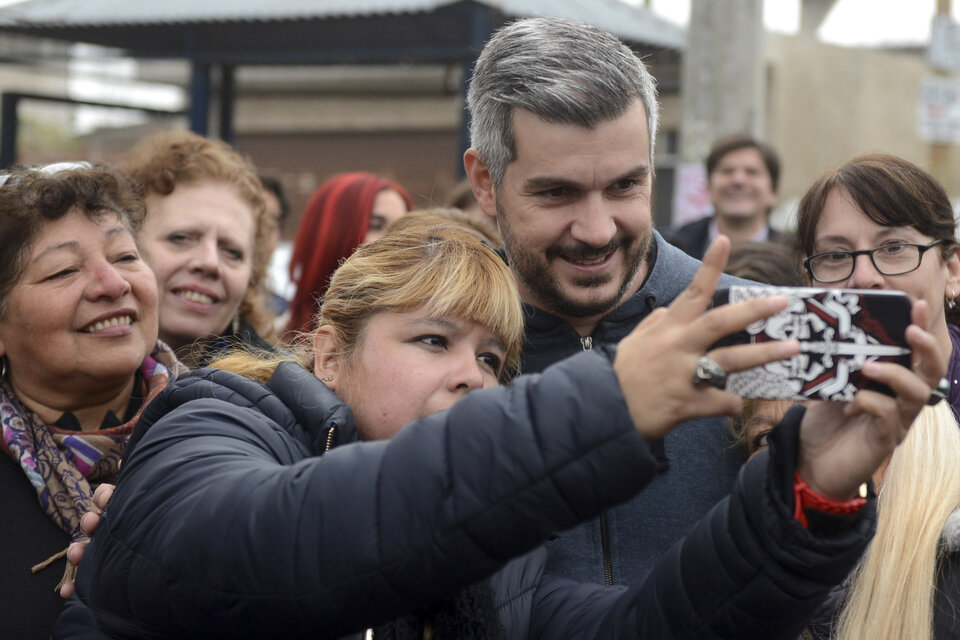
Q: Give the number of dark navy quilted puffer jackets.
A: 1